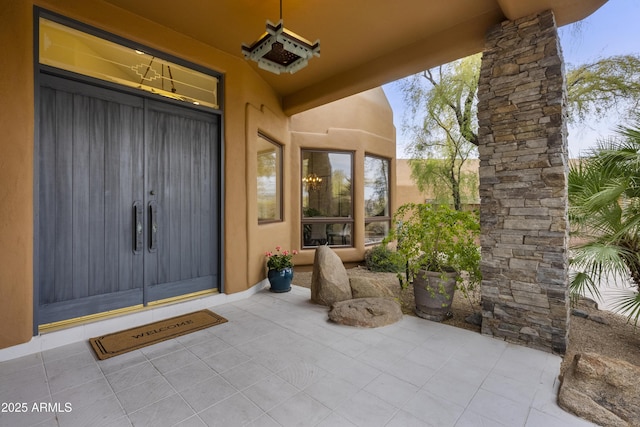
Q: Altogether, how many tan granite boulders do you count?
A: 4